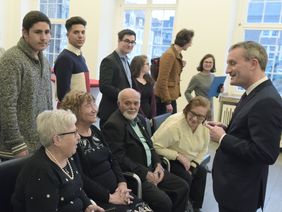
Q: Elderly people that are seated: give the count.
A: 4